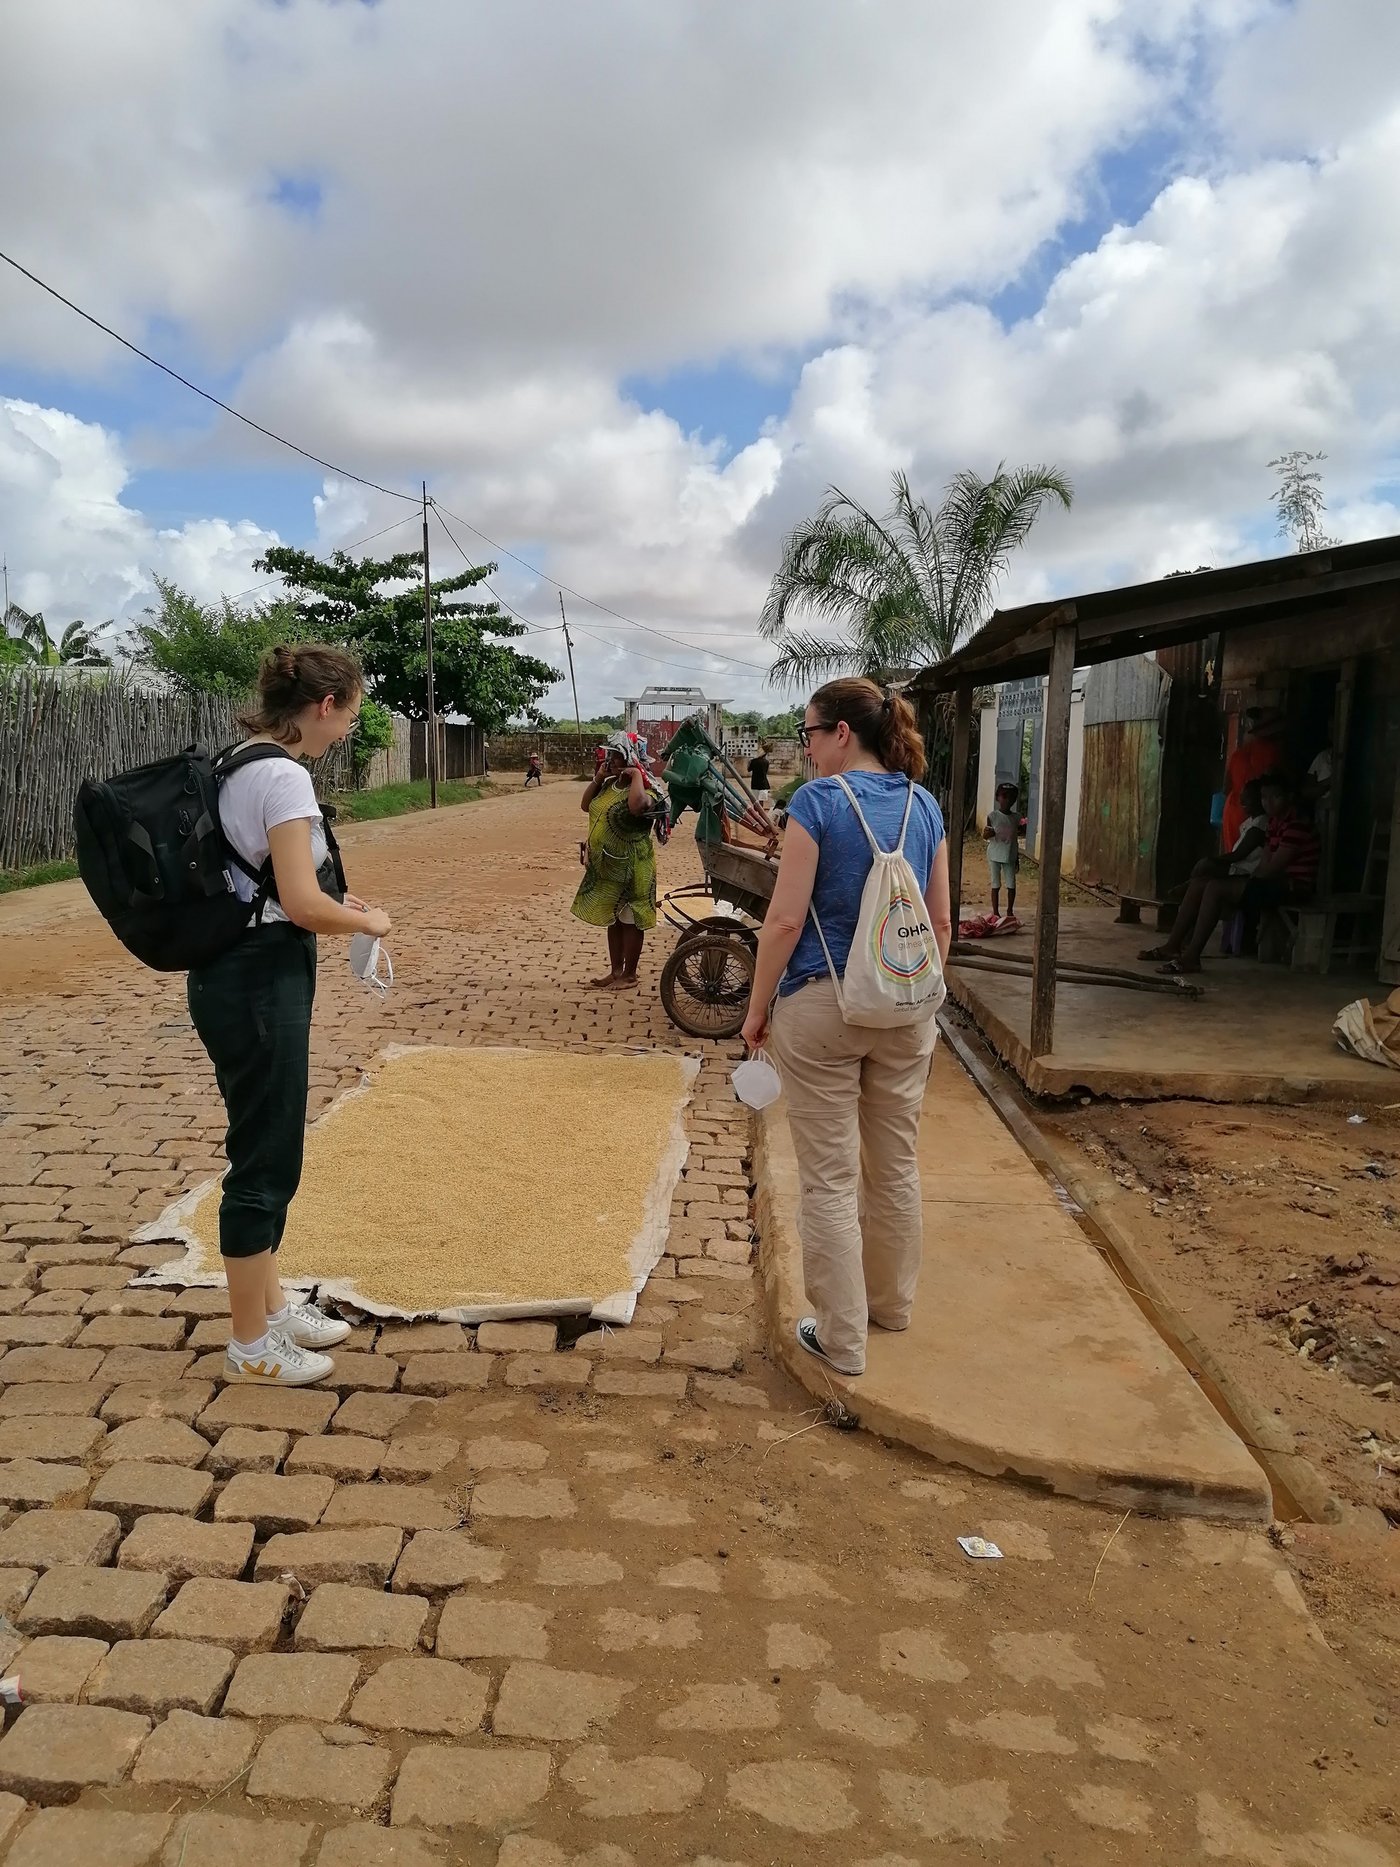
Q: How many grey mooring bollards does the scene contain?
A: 0